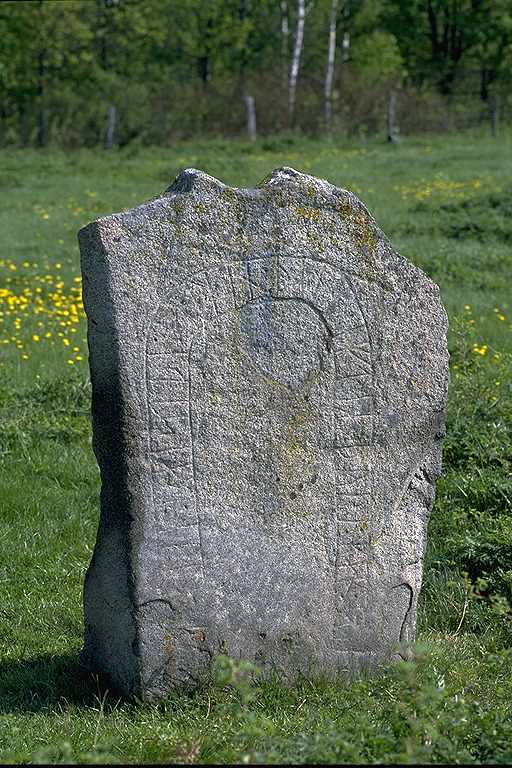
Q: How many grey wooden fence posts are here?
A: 4